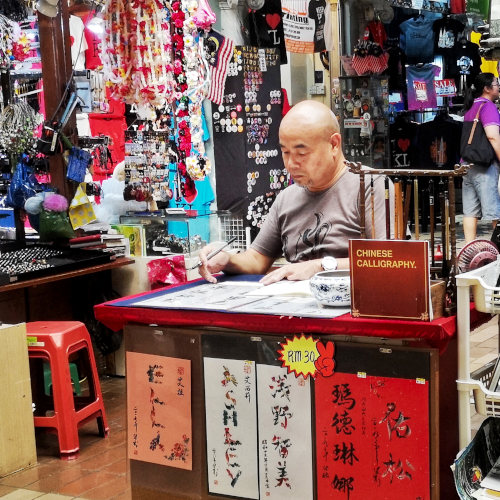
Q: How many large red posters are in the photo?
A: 2